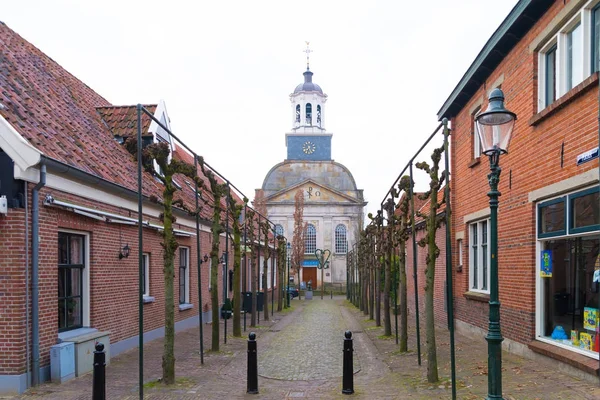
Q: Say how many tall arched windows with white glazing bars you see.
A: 3